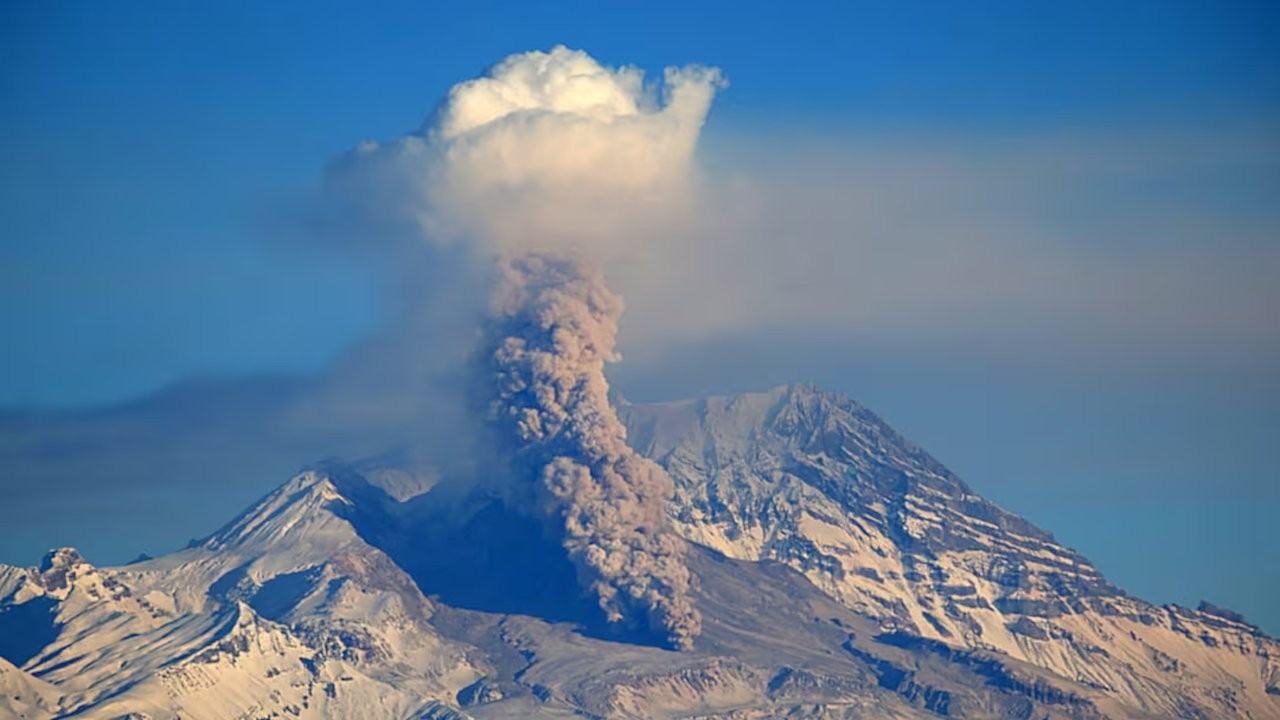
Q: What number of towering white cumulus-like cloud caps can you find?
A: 1